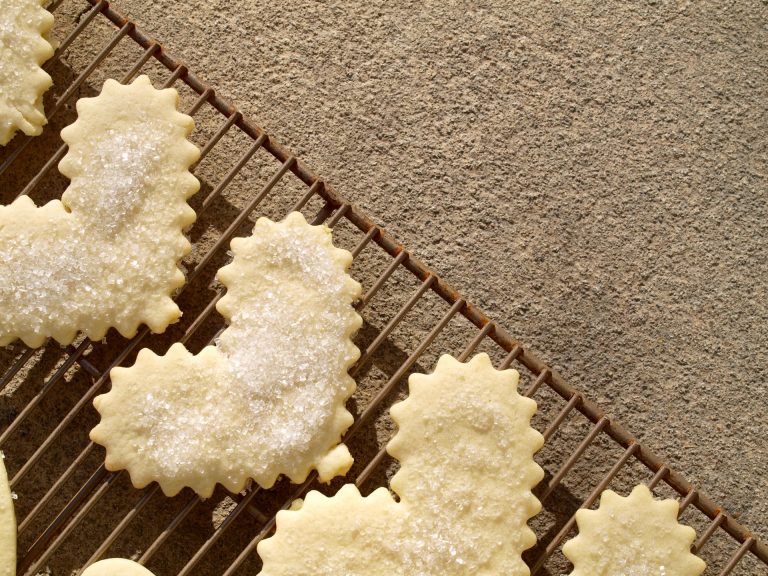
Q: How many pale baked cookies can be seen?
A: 7